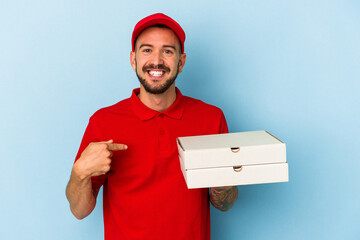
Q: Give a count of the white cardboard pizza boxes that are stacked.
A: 2